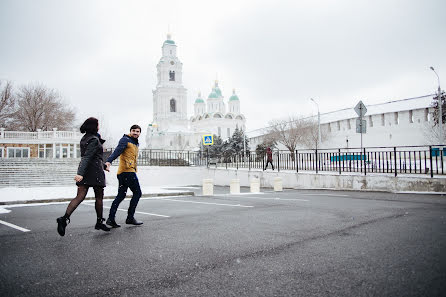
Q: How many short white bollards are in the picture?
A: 4